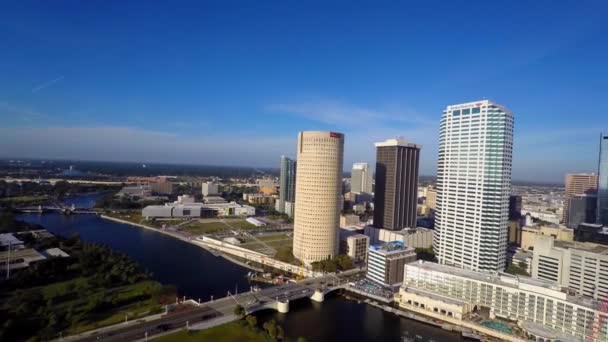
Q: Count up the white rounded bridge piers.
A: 2